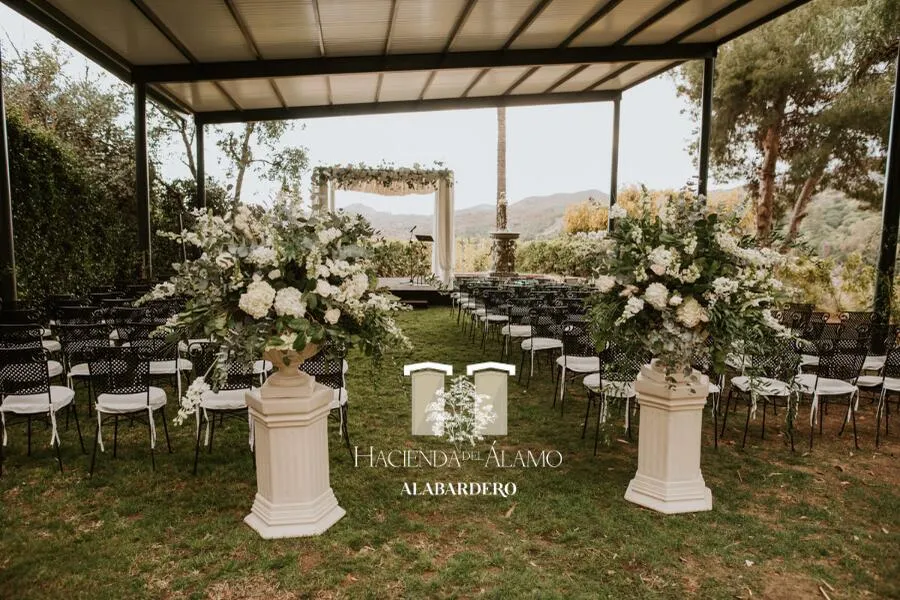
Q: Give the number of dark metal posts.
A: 6